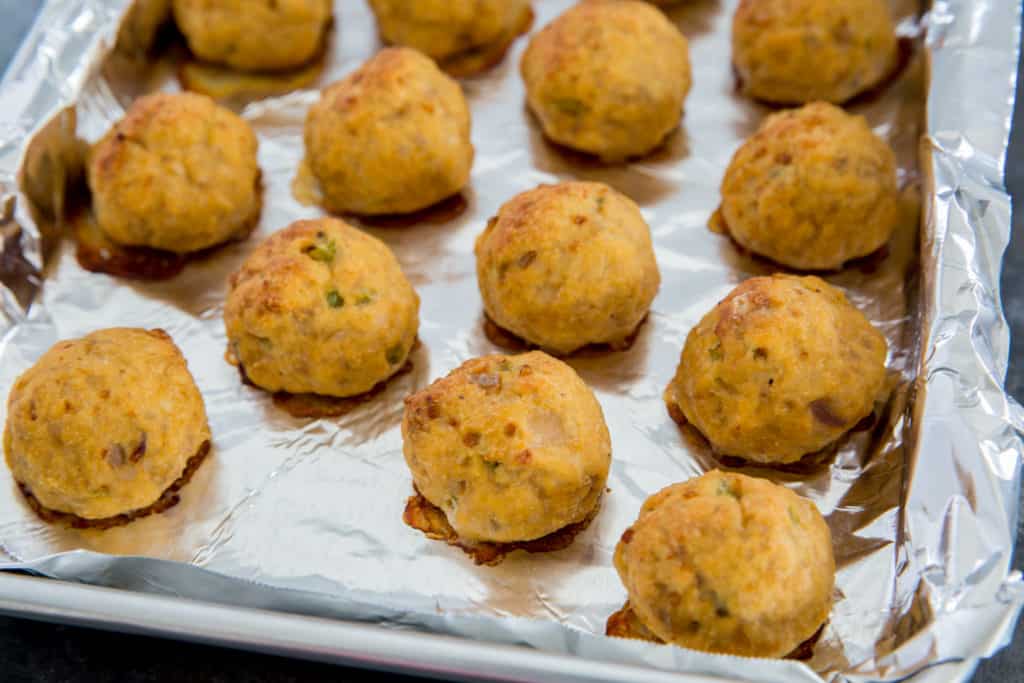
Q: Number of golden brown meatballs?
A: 13